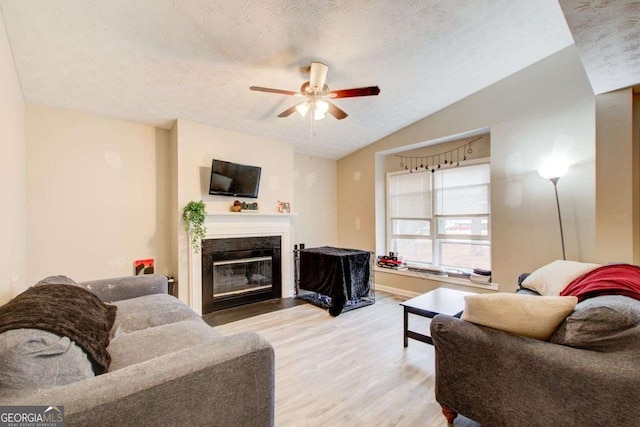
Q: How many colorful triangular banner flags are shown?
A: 0